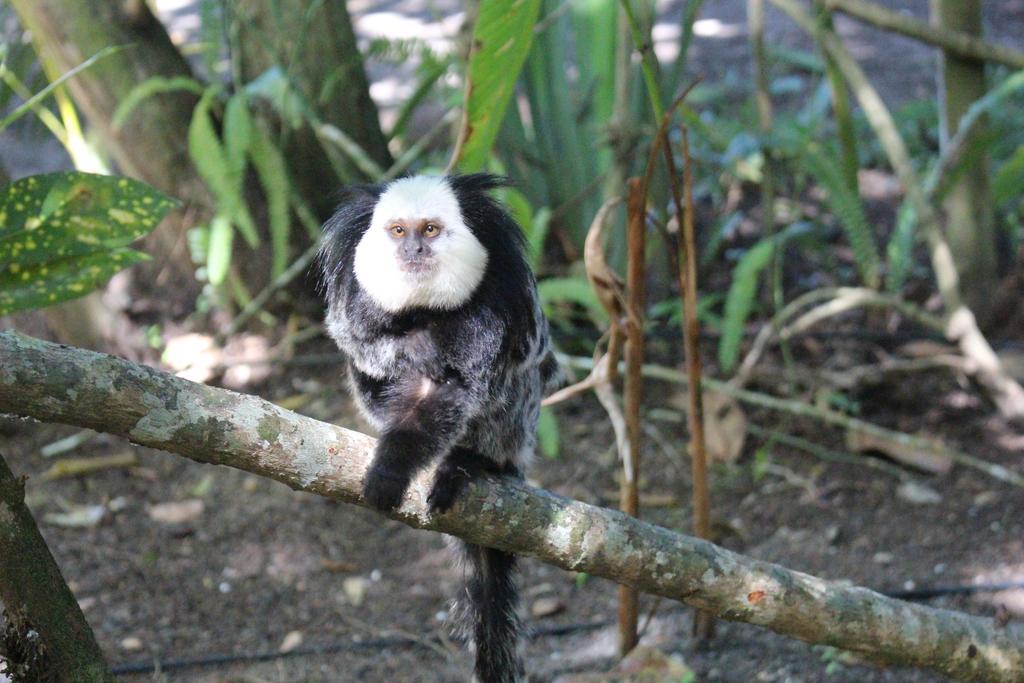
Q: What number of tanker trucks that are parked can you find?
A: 0